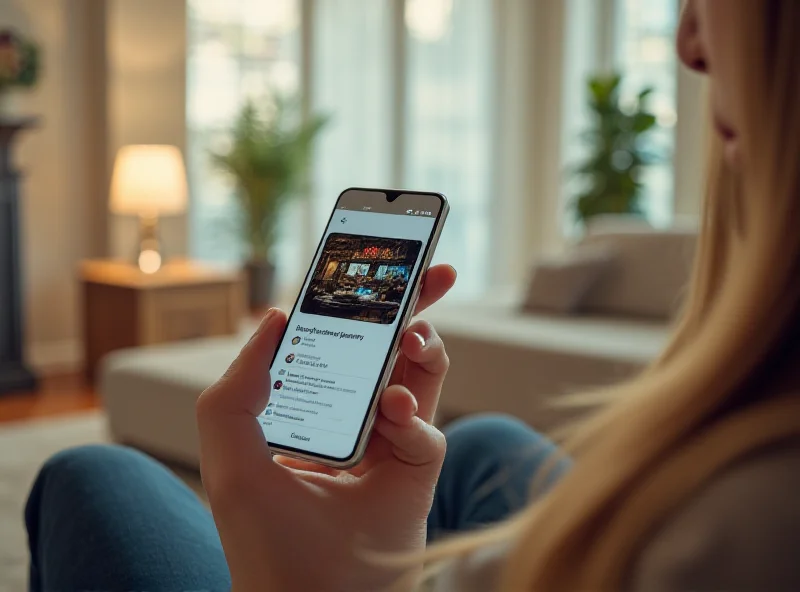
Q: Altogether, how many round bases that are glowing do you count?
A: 1